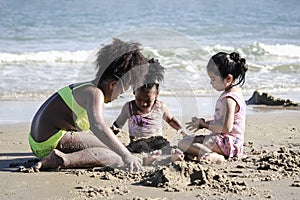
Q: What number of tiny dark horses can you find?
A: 0